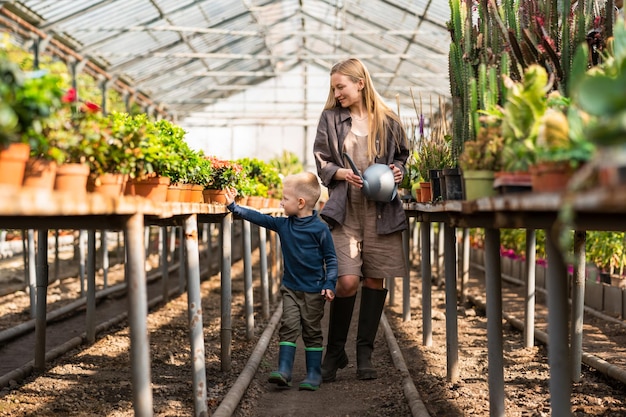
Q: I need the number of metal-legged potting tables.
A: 2